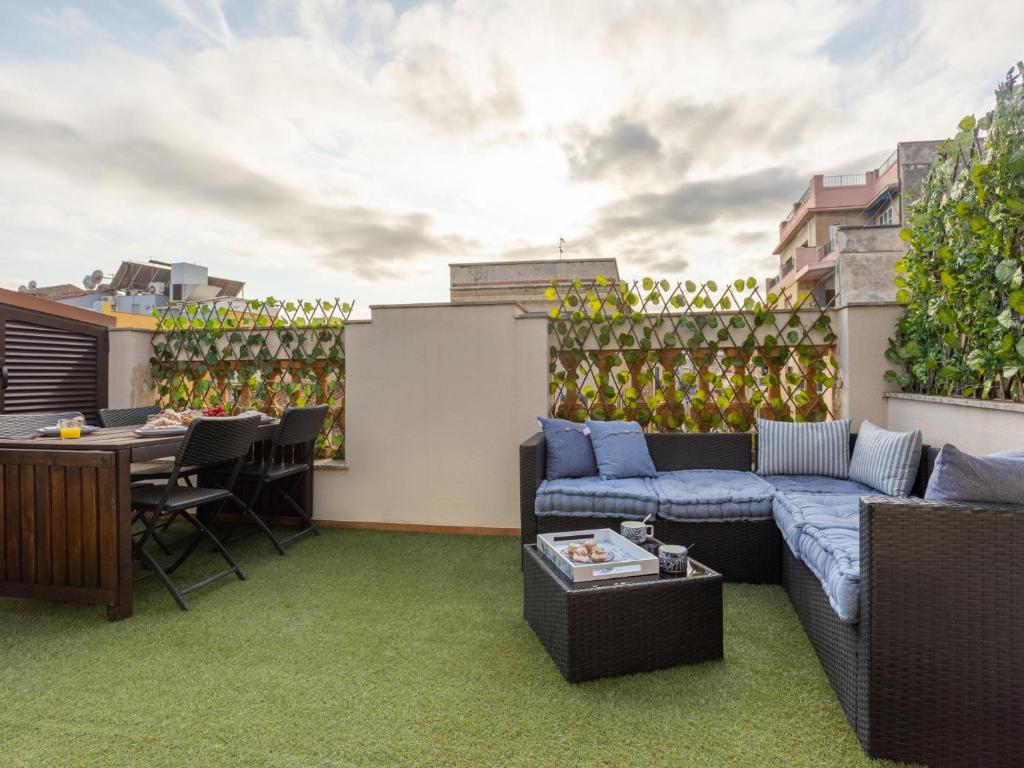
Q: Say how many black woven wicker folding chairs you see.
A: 4